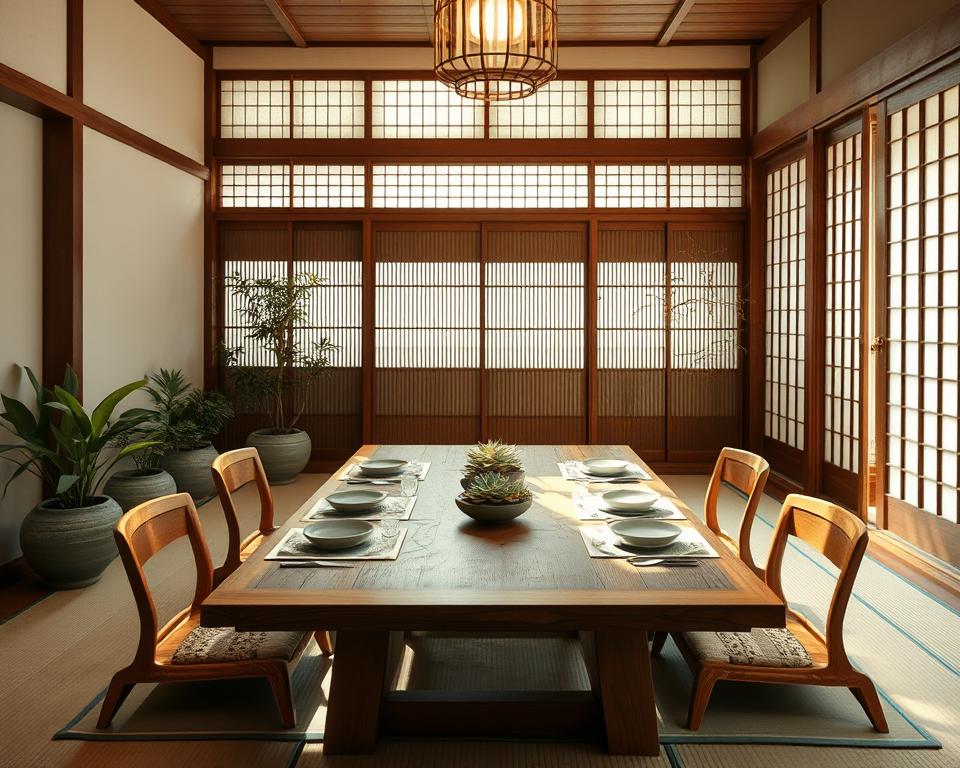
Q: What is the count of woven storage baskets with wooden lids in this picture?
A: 0